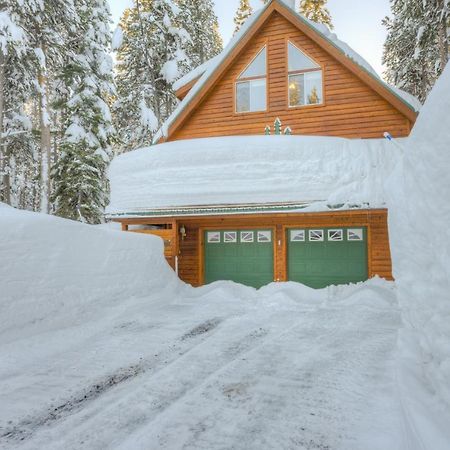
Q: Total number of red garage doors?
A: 0